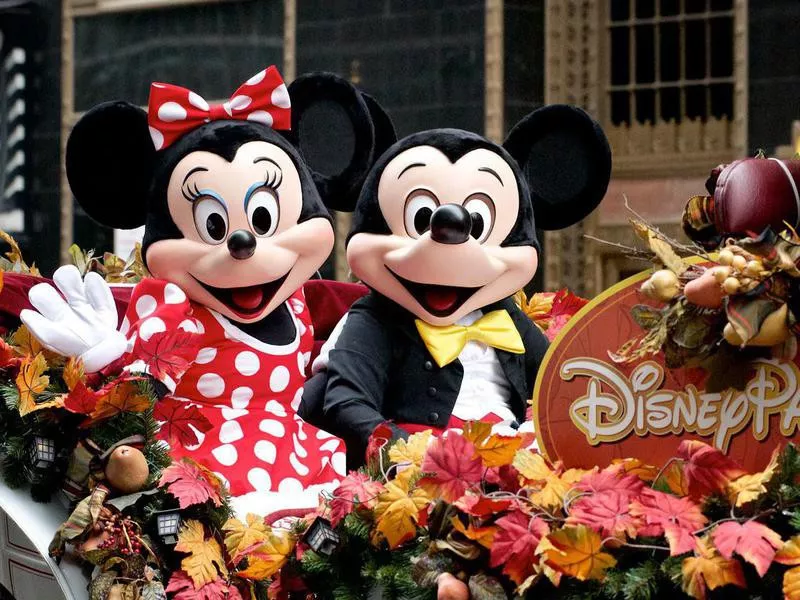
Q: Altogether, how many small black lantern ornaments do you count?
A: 3